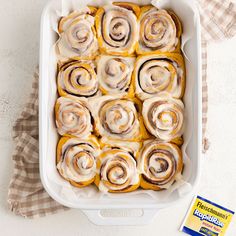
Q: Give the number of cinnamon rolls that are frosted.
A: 12